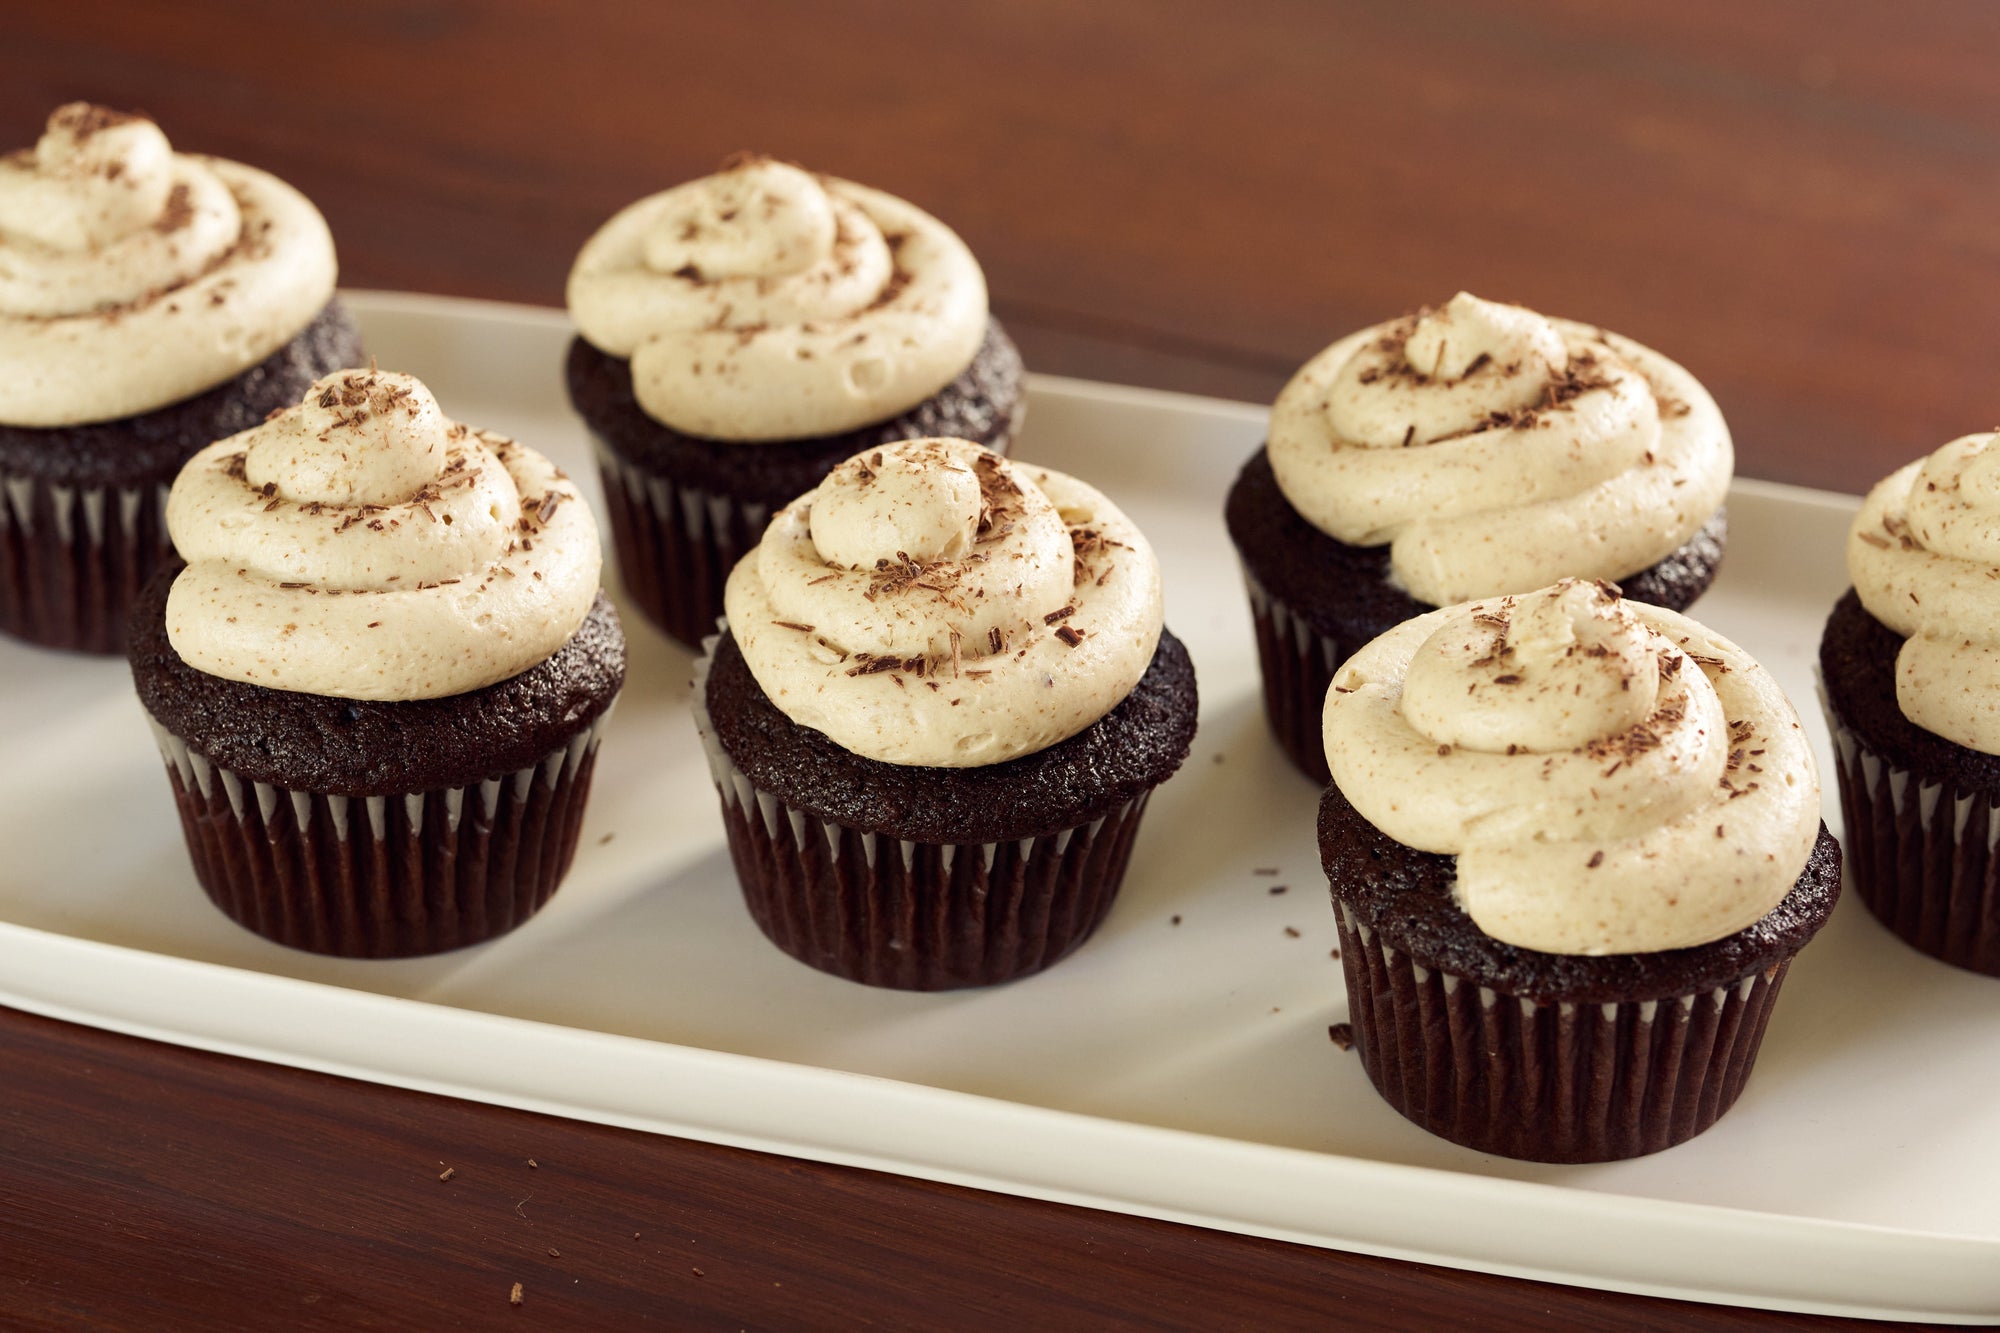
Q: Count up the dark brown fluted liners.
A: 7